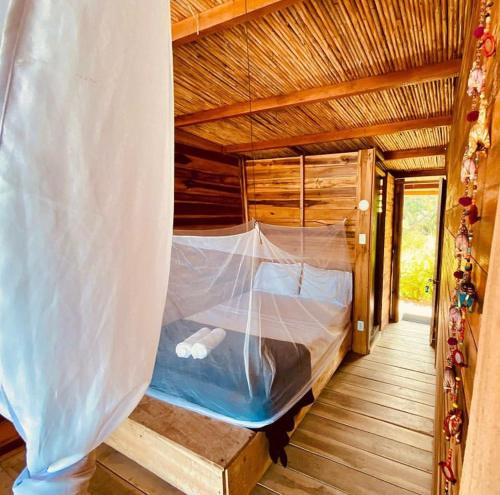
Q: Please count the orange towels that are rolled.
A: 0